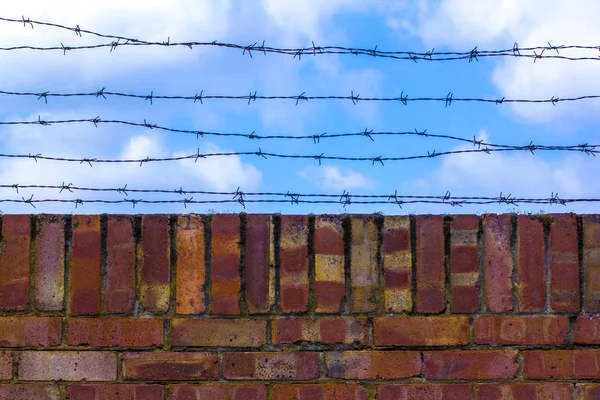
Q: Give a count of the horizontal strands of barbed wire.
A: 7